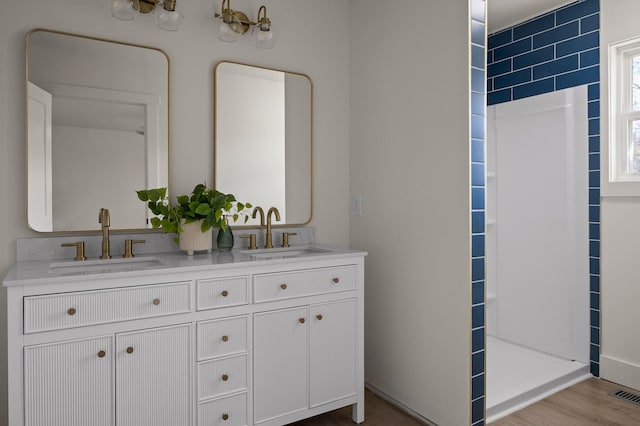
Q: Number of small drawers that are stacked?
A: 4